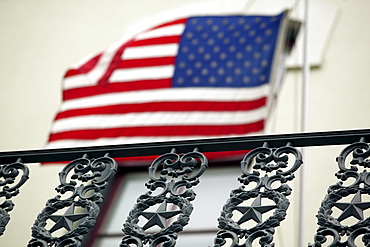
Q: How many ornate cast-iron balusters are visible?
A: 5